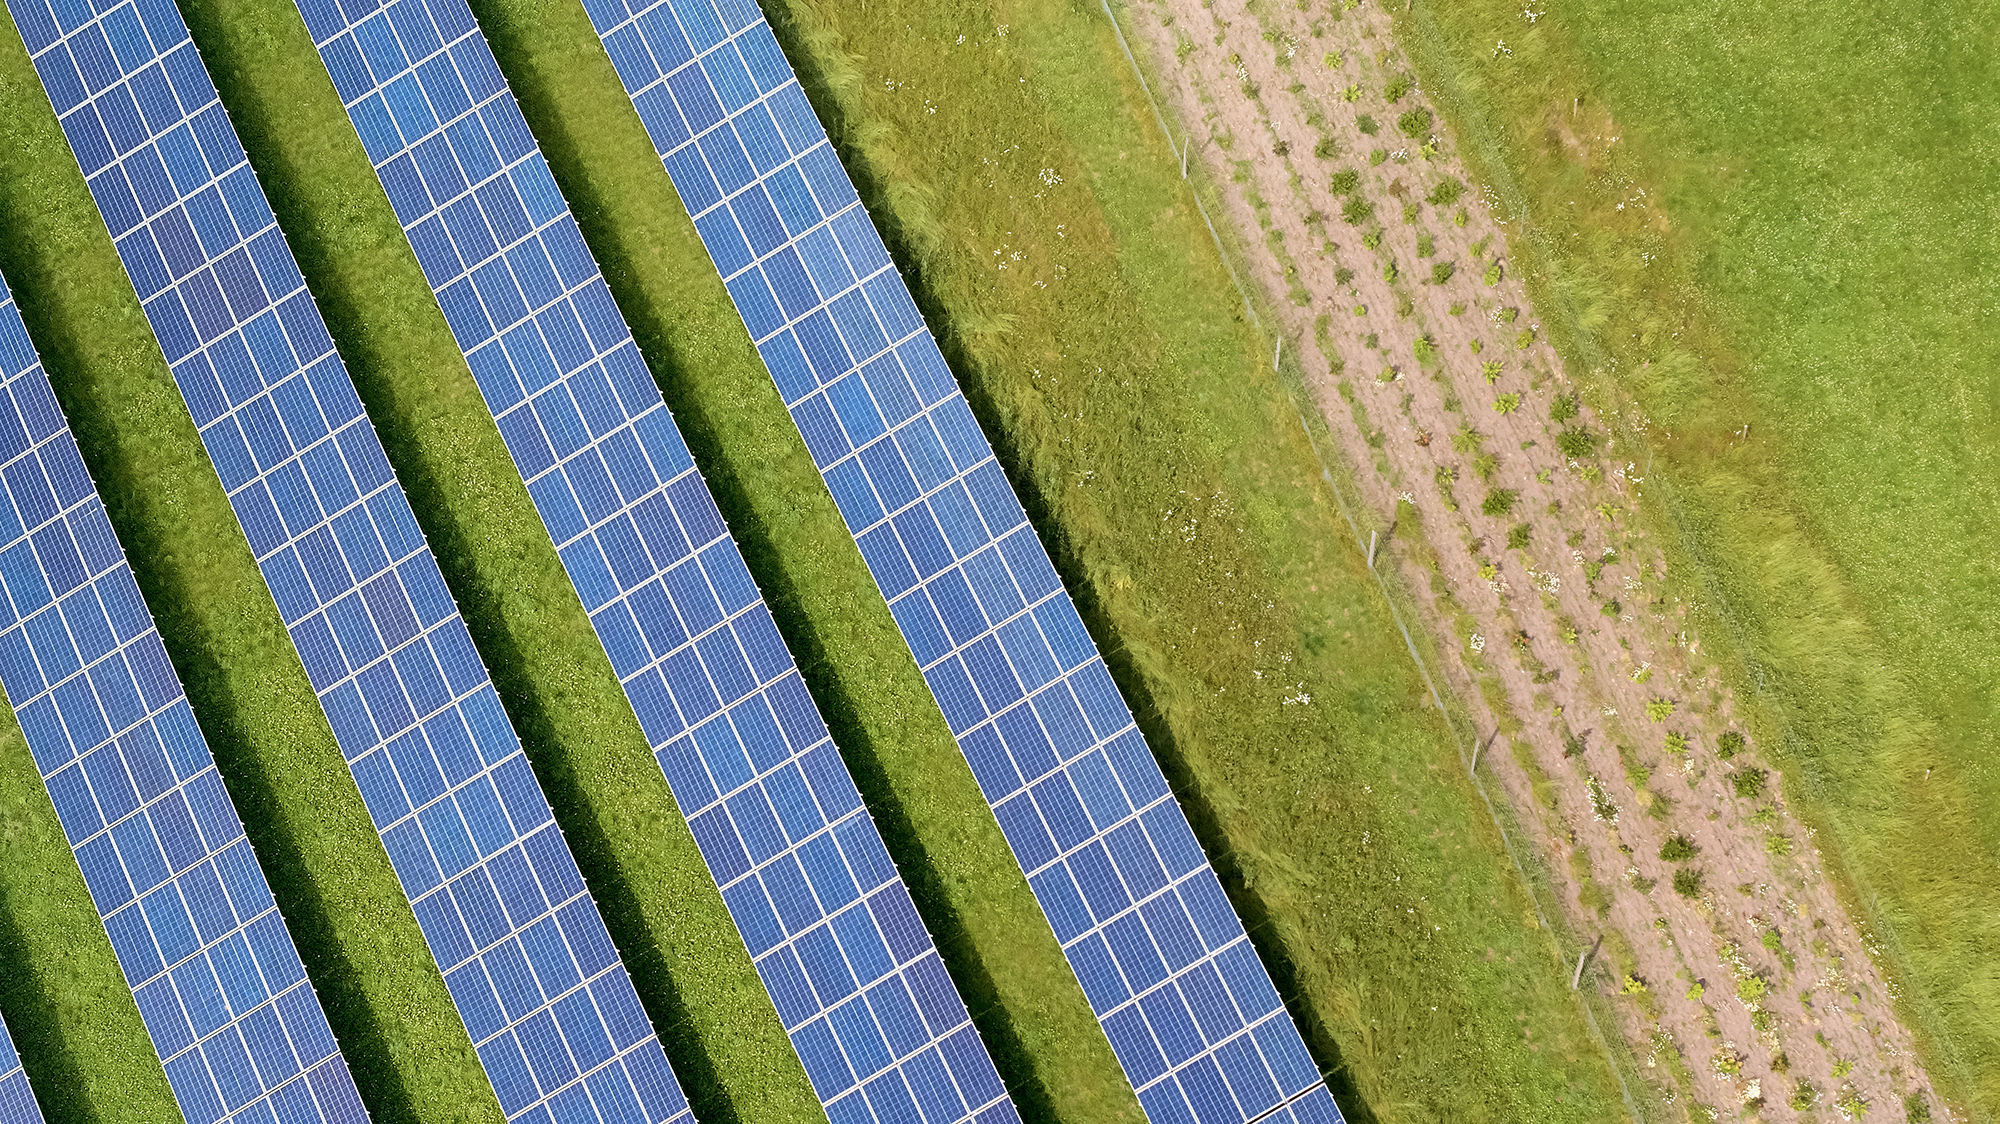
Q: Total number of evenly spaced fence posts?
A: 5